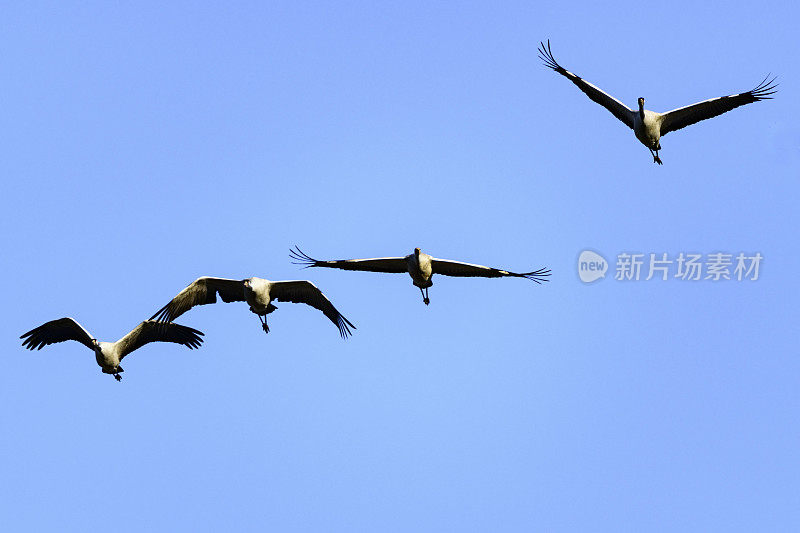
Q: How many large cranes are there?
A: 4